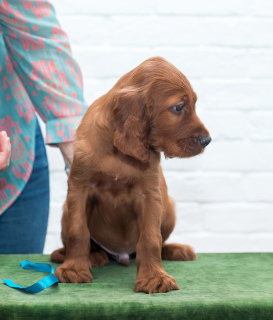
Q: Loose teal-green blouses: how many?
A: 1